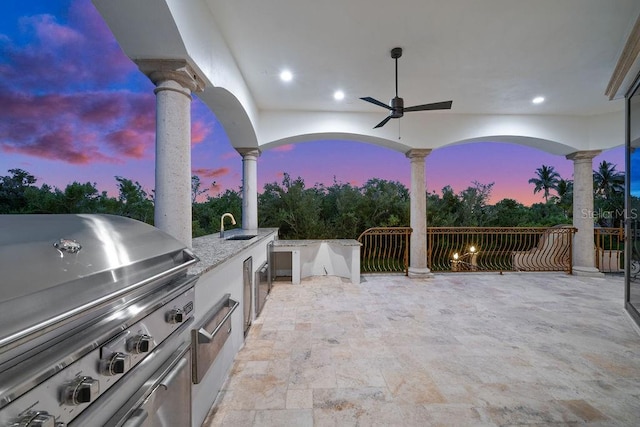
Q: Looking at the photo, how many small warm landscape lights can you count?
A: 2